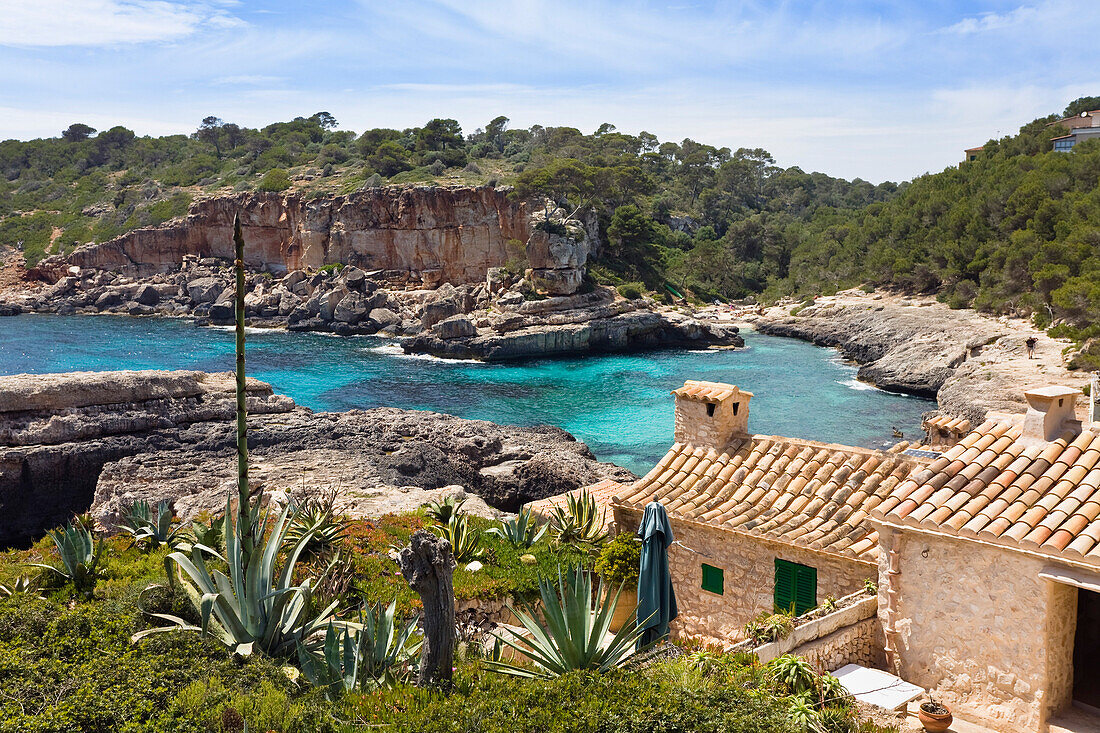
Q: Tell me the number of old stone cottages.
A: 2